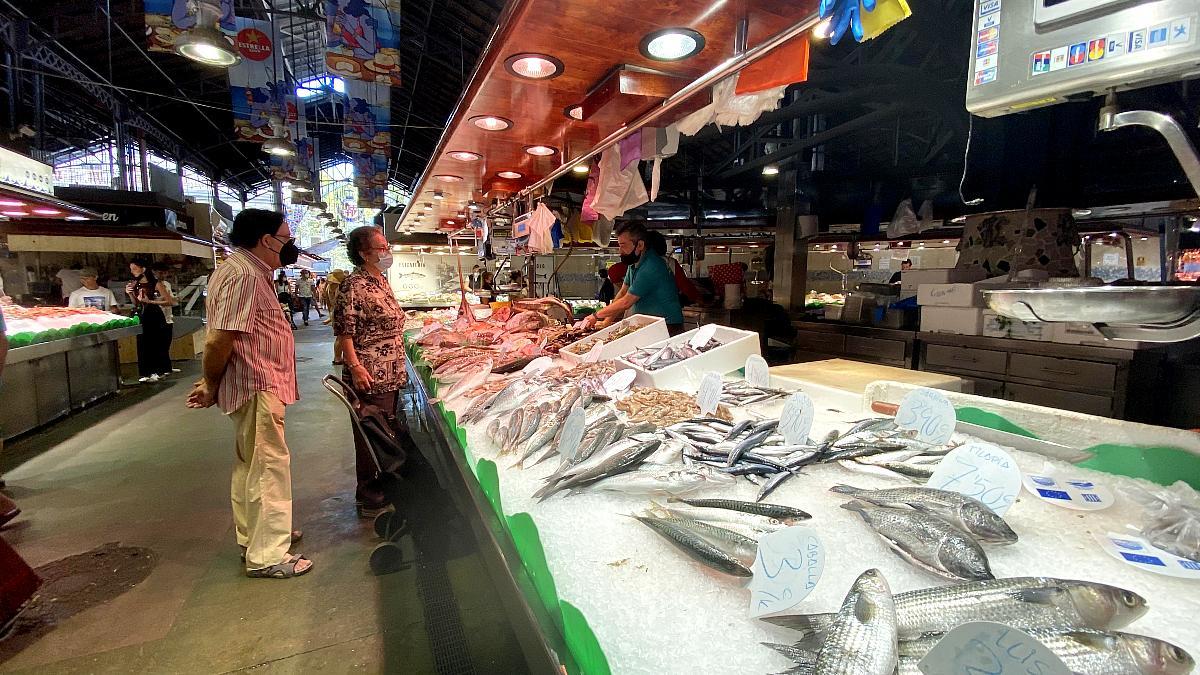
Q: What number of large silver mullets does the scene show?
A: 3